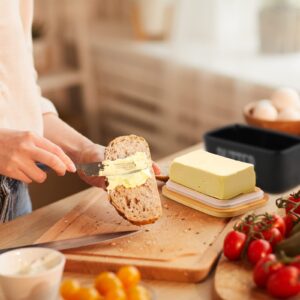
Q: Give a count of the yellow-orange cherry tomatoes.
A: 6